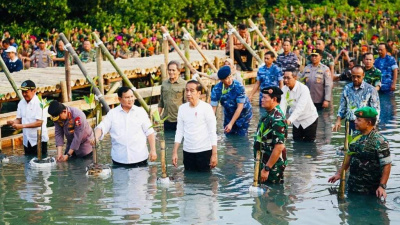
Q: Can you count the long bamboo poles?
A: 7